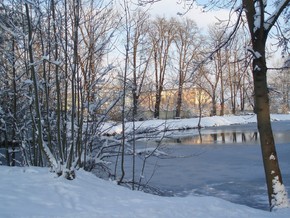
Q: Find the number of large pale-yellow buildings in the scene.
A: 1